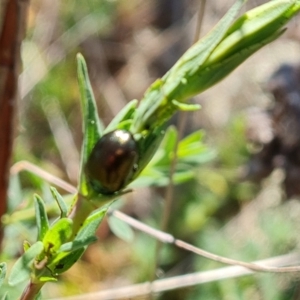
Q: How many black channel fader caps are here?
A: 0